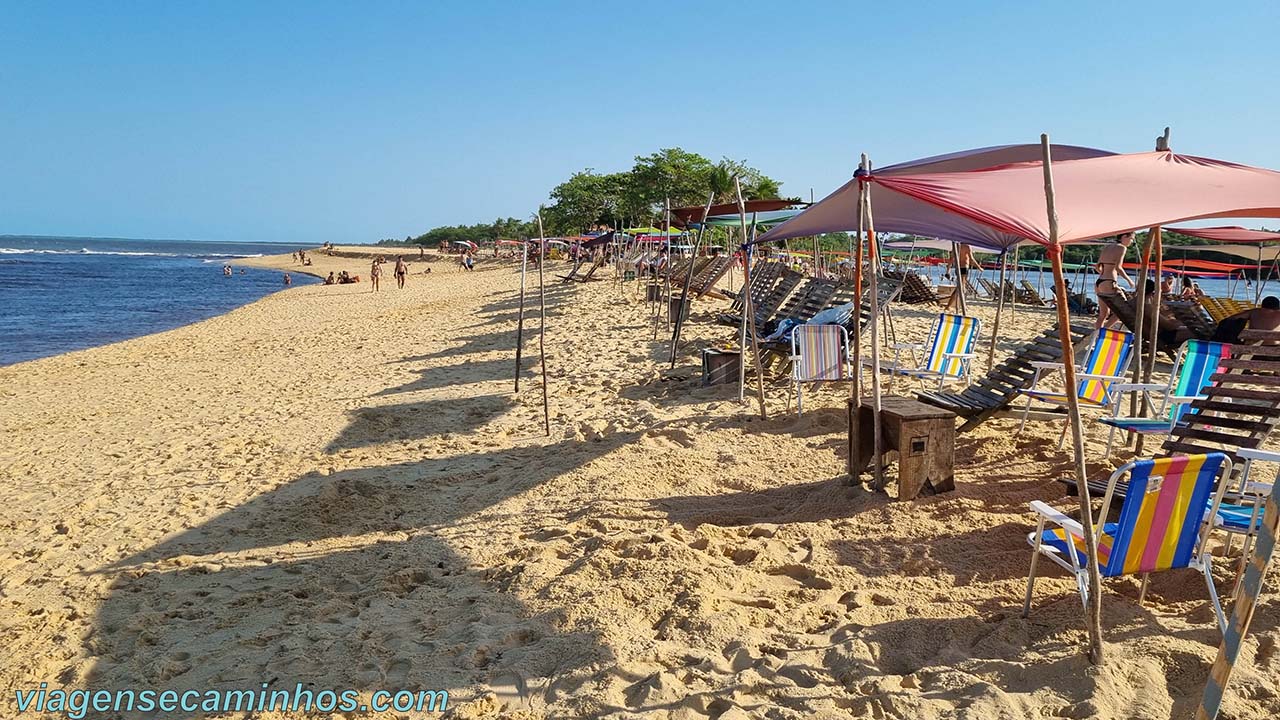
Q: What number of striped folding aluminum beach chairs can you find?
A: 6